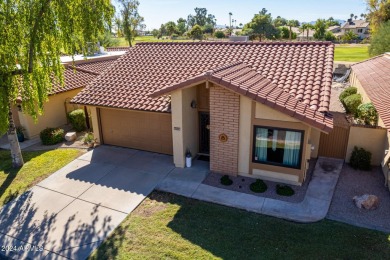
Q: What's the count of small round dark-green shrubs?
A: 3